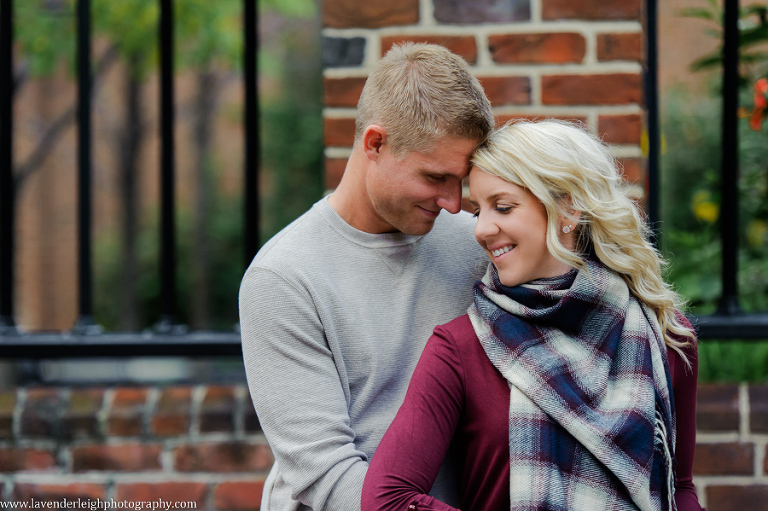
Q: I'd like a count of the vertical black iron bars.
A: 6